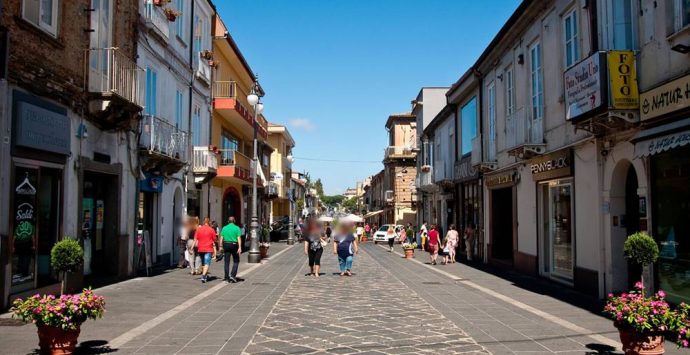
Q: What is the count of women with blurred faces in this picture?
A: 2